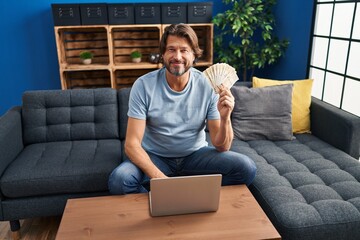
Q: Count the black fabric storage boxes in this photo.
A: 6